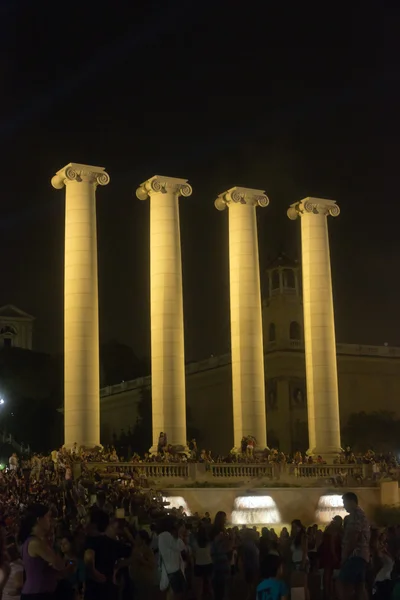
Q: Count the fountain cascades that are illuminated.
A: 3